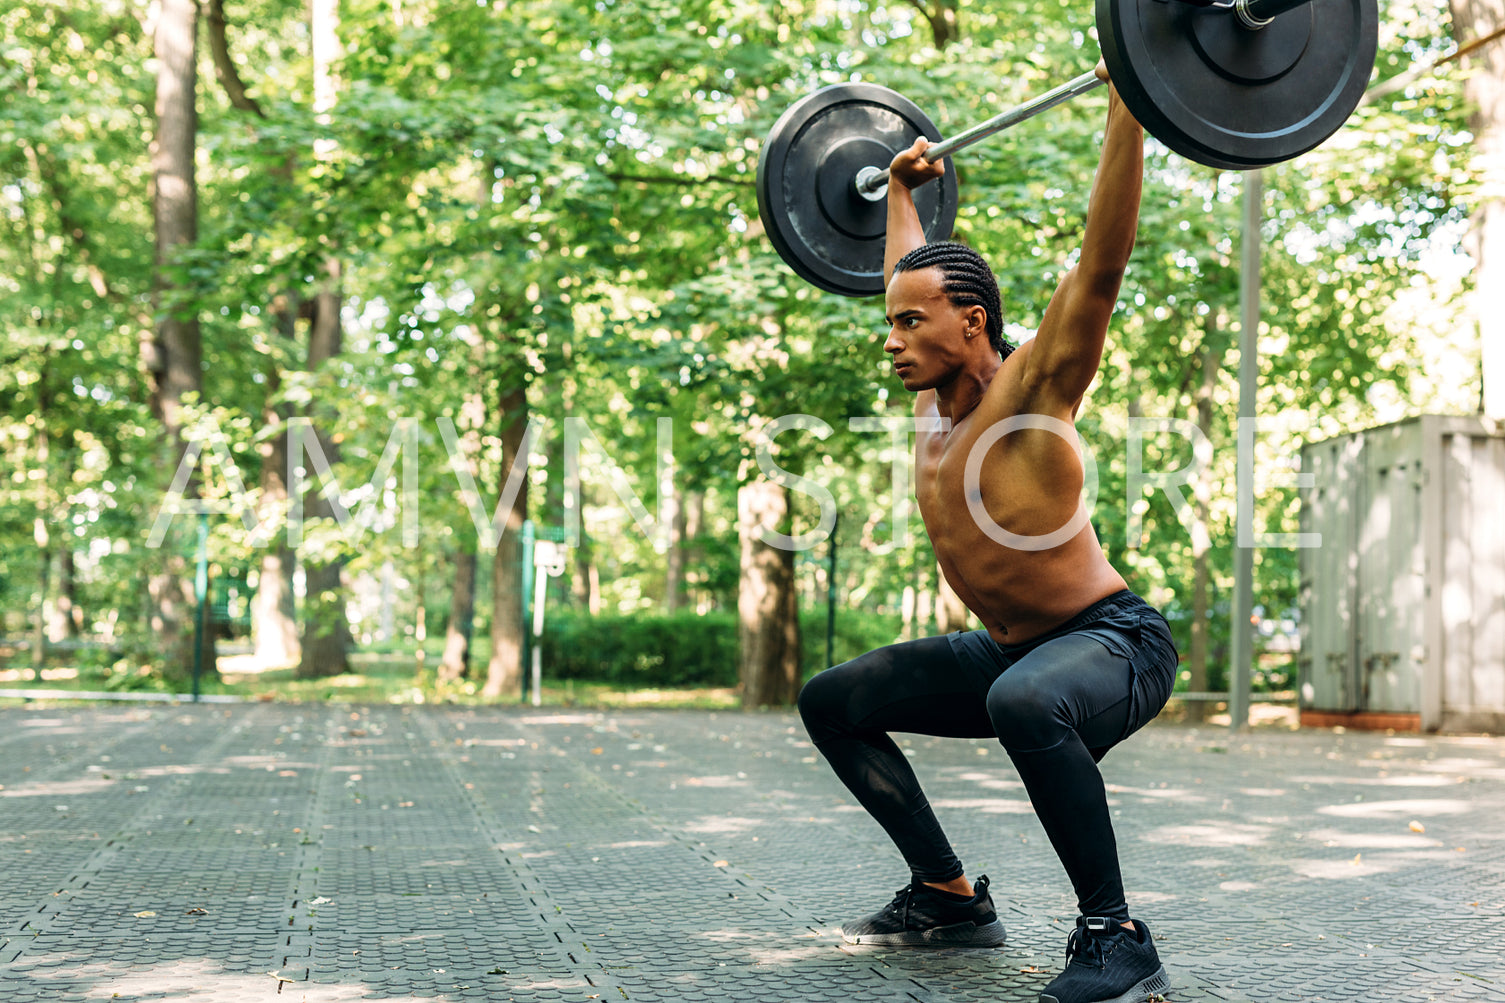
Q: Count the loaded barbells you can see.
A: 1